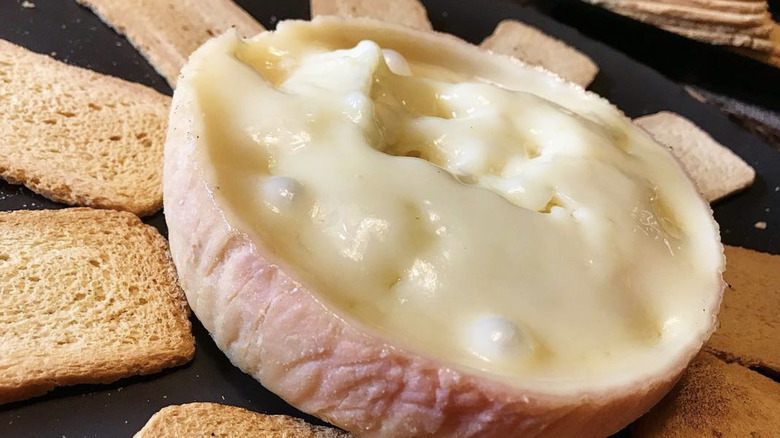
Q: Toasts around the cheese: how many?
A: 9